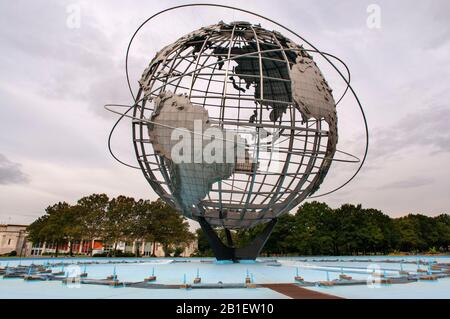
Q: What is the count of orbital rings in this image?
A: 3